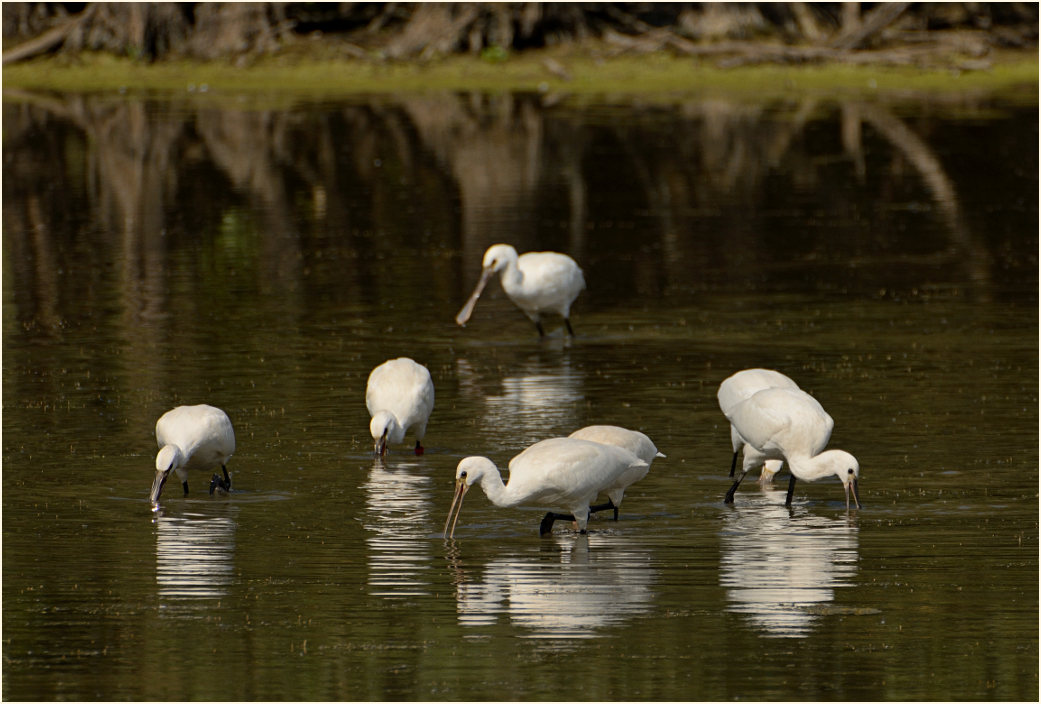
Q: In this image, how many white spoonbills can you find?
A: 7